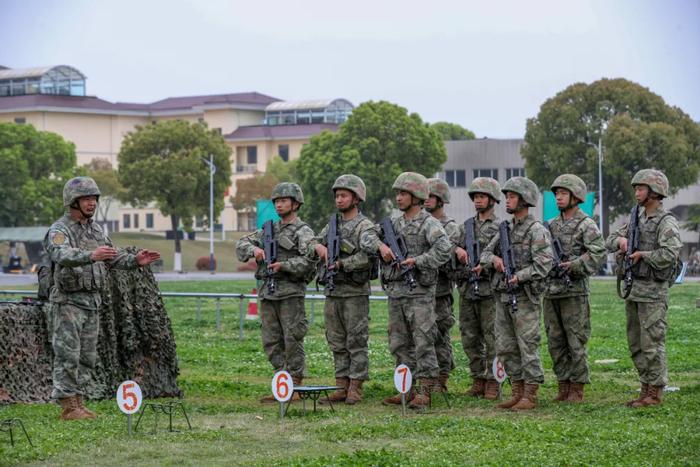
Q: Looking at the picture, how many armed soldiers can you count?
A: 8